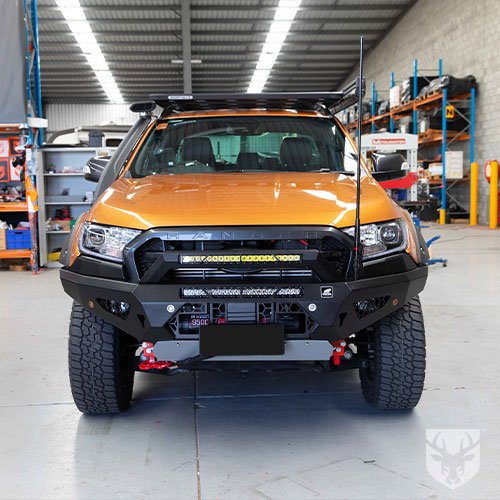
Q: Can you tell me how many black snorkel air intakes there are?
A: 1